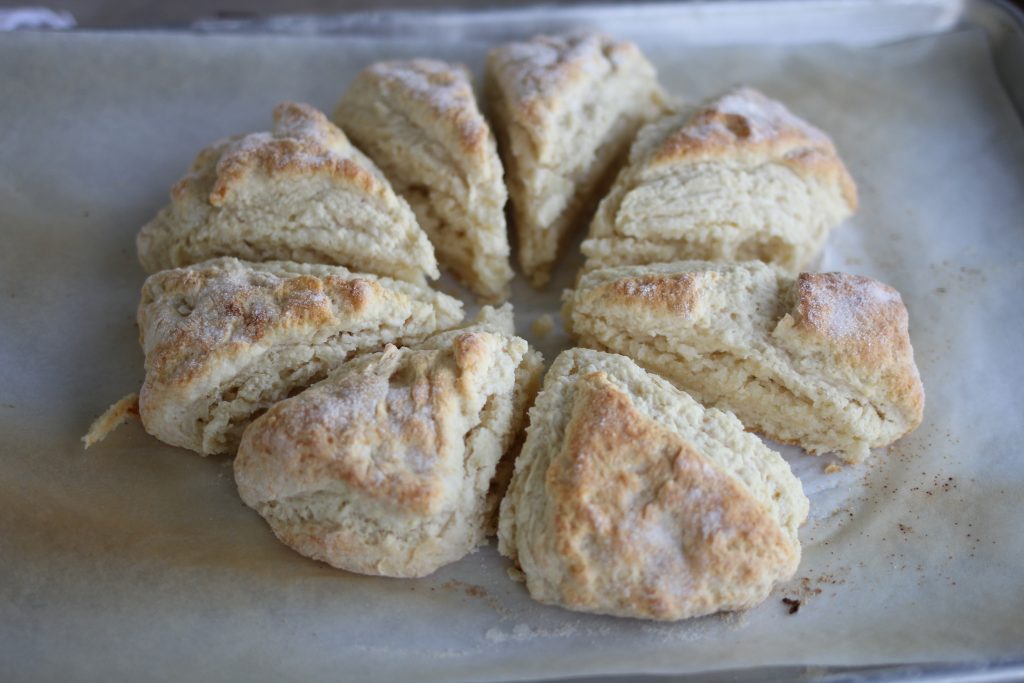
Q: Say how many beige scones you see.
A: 8